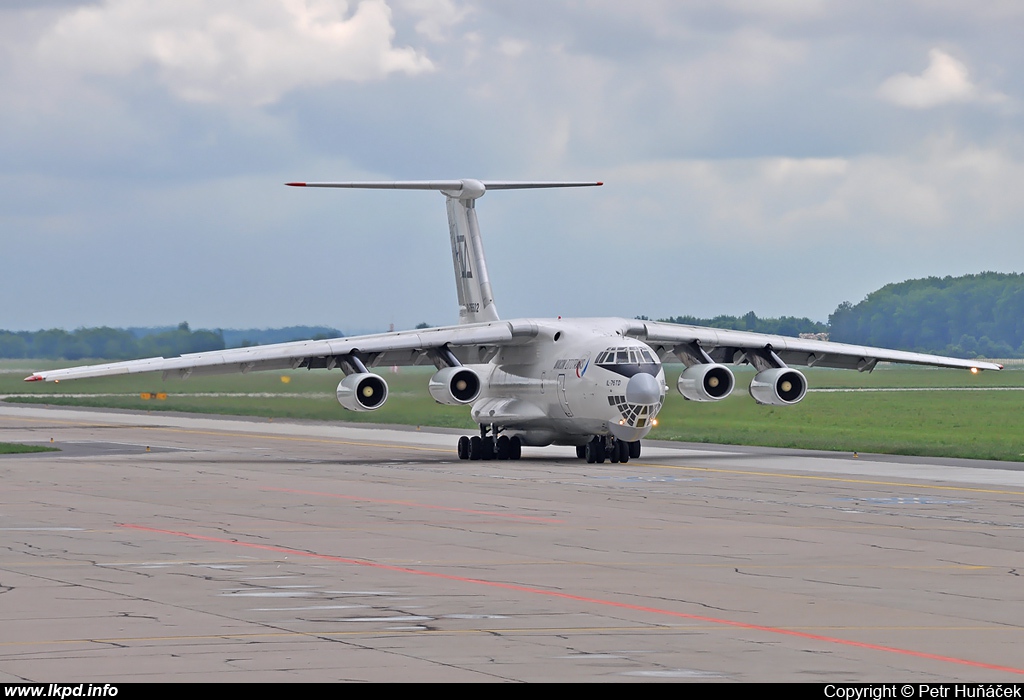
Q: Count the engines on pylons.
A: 4